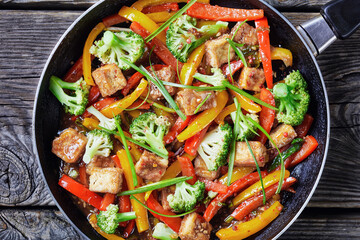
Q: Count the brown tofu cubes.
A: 15